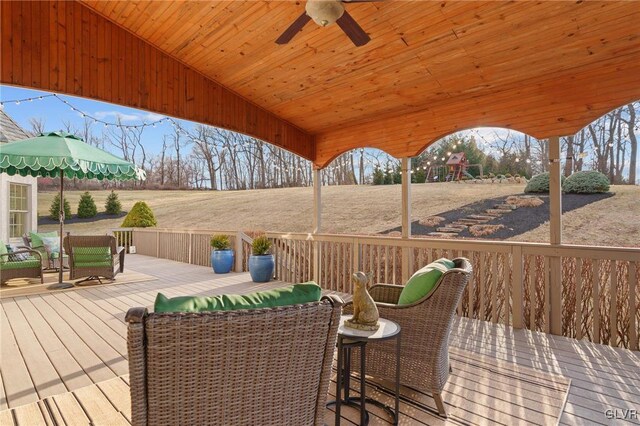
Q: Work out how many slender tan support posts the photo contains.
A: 3